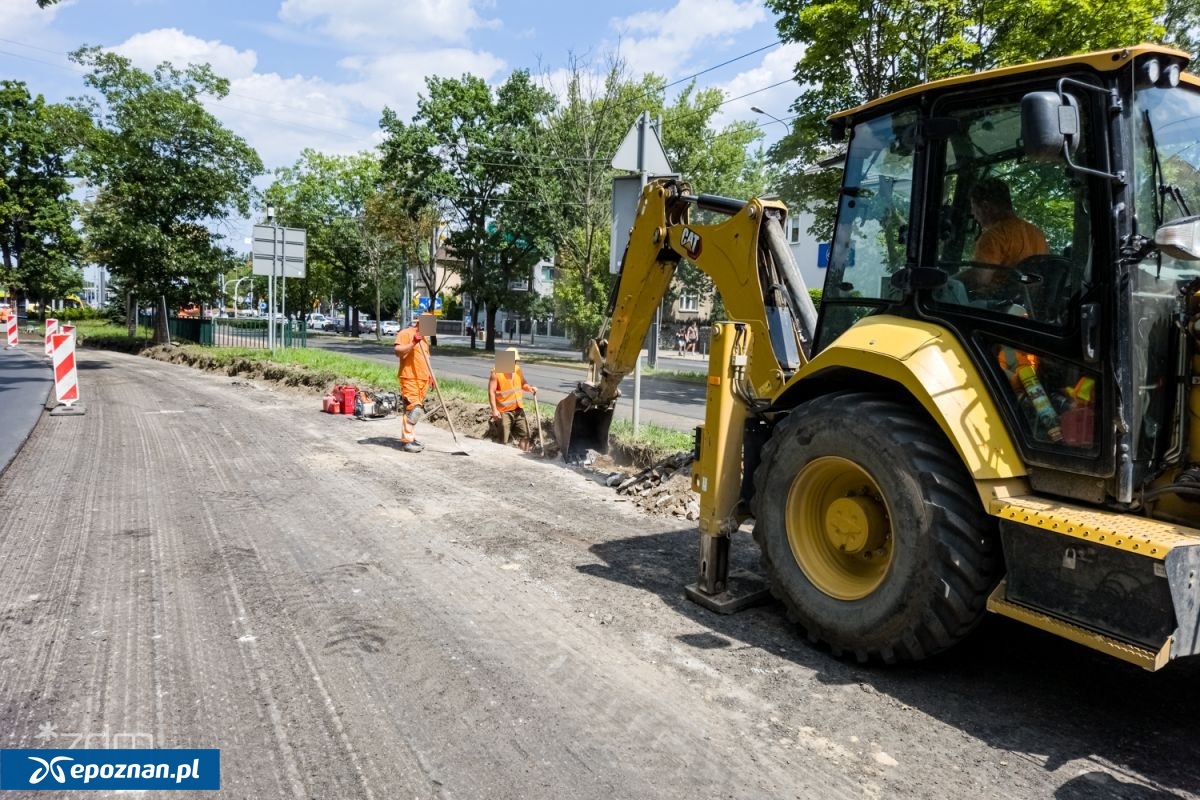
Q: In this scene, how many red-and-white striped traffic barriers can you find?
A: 4